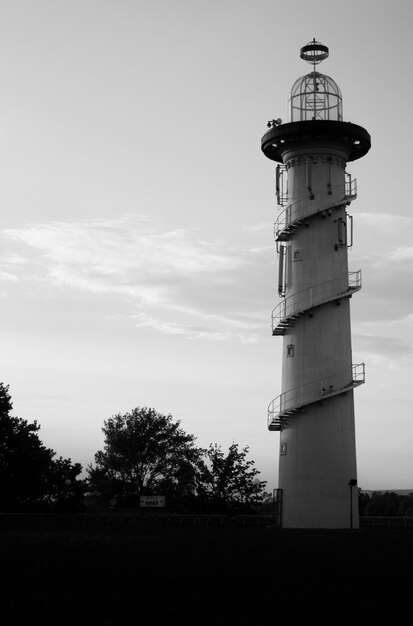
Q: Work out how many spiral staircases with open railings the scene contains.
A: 3